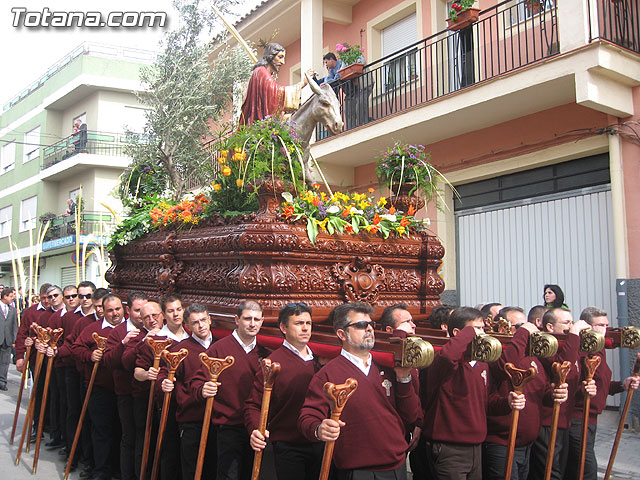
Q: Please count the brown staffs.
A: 14